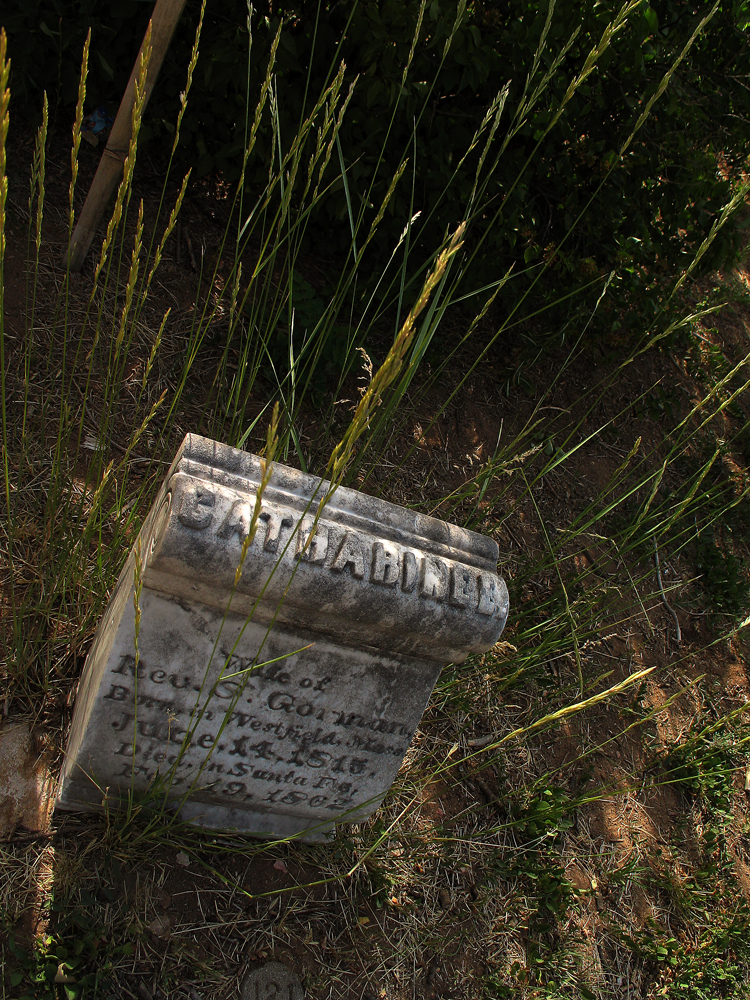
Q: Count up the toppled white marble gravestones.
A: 1